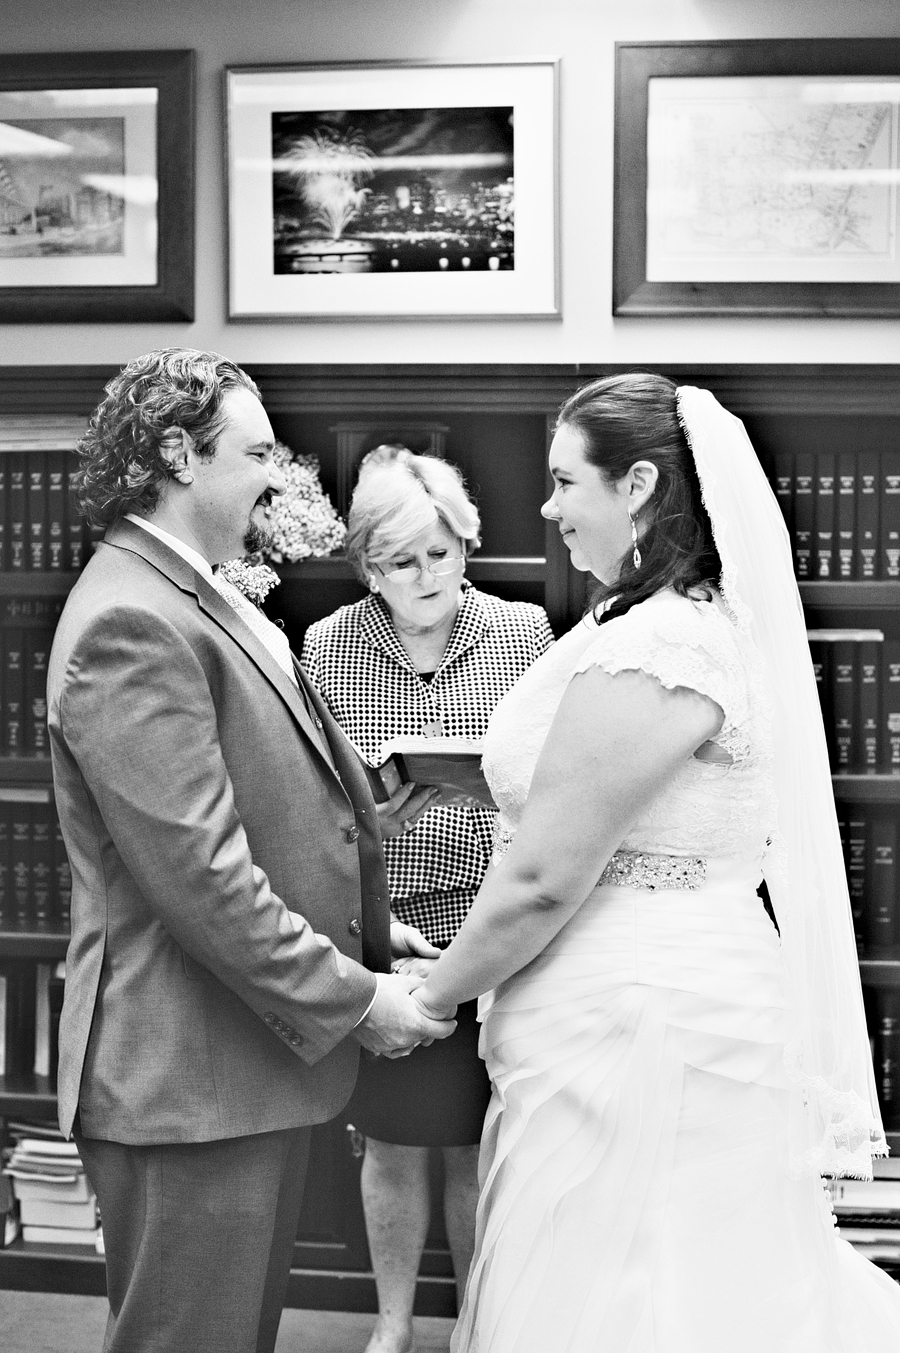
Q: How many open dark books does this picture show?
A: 1